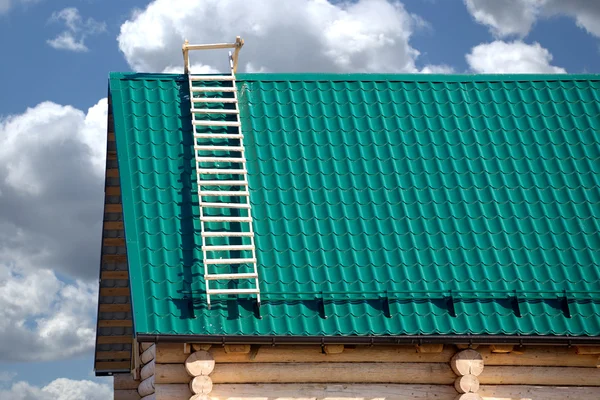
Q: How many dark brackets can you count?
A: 7